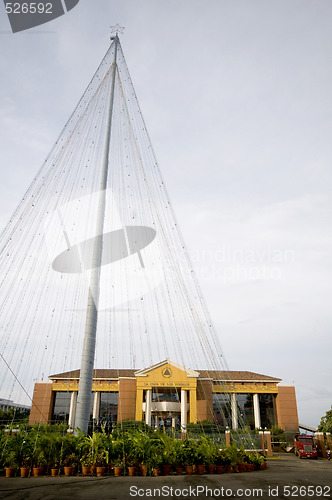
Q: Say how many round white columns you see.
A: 6